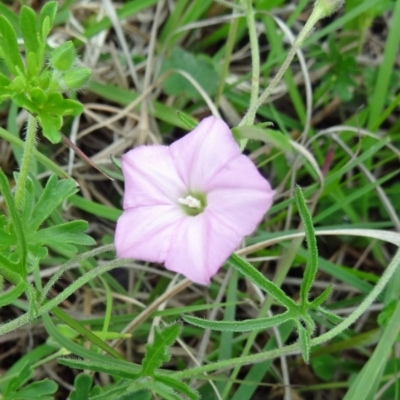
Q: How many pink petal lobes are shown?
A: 5